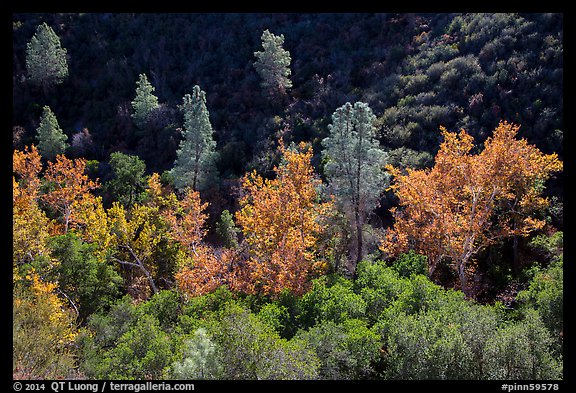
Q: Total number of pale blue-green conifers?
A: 6